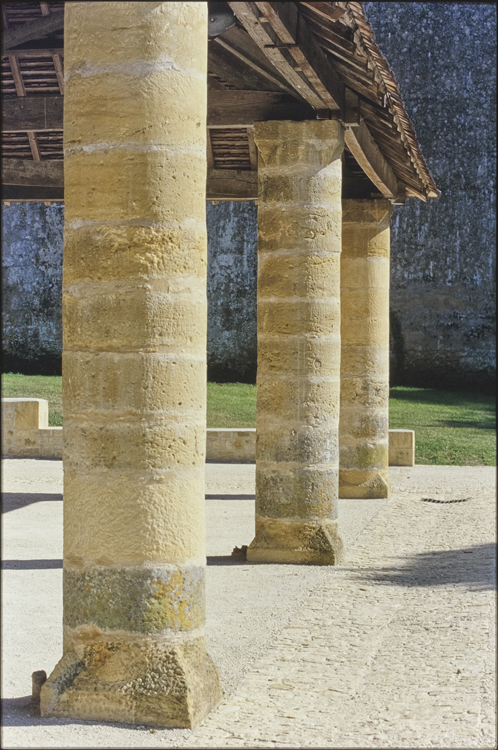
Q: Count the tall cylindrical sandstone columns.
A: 3